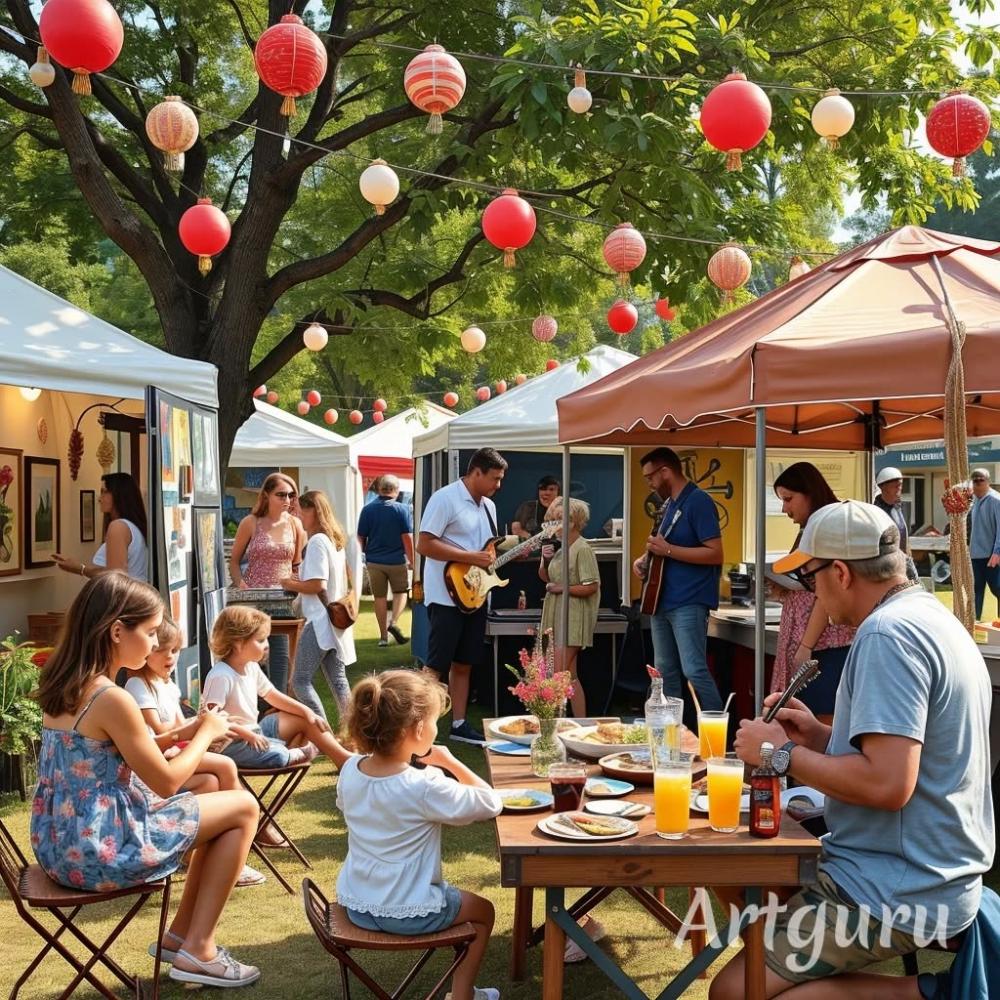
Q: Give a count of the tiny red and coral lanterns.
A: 13